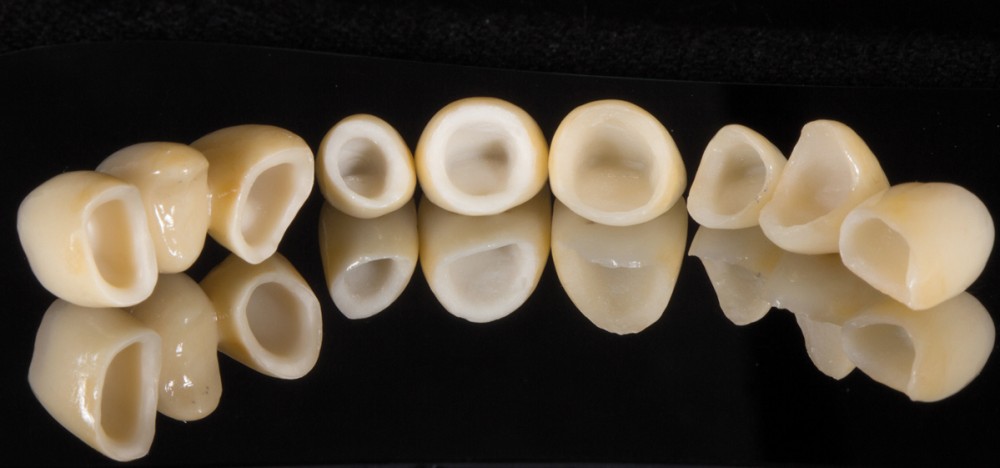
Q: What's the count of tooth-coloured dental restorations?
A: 9